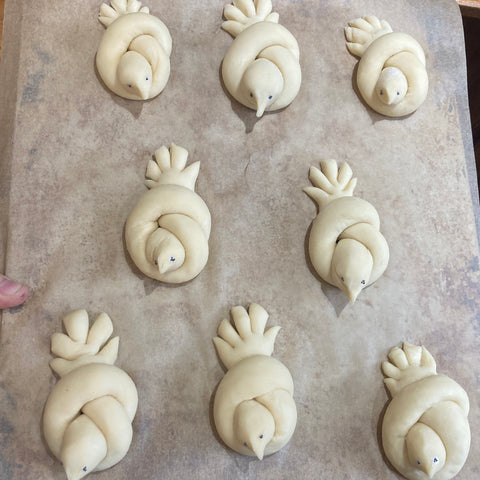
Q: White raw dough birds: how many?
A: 8